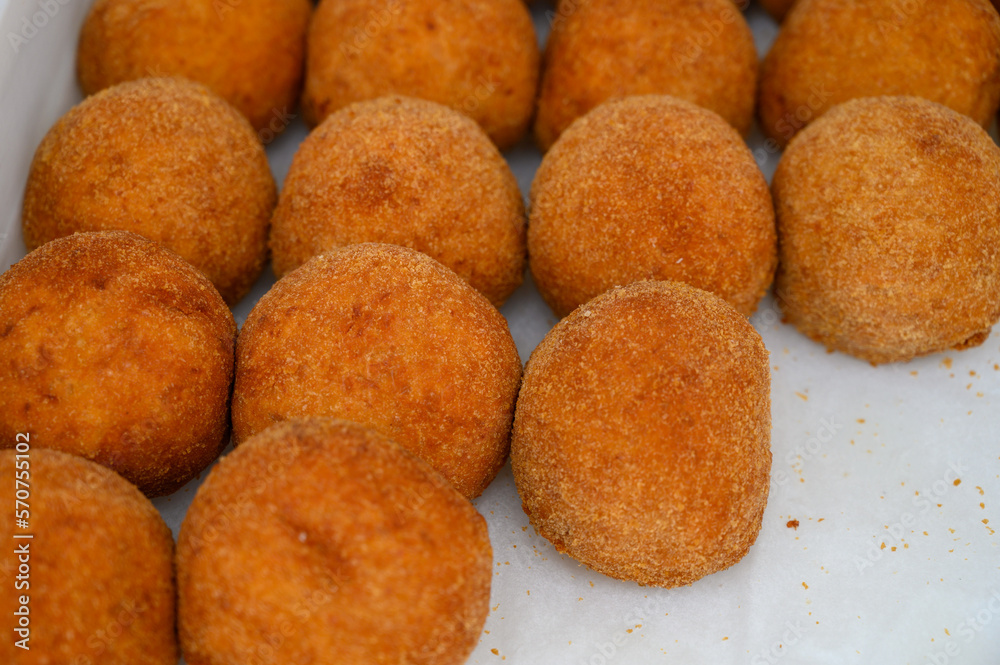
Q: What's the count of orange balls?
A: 13